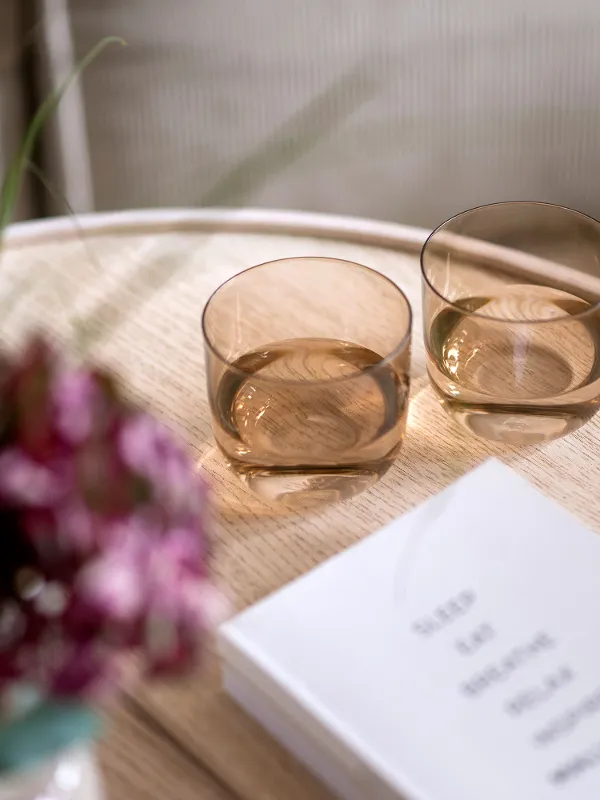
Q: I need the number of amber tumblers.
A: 2